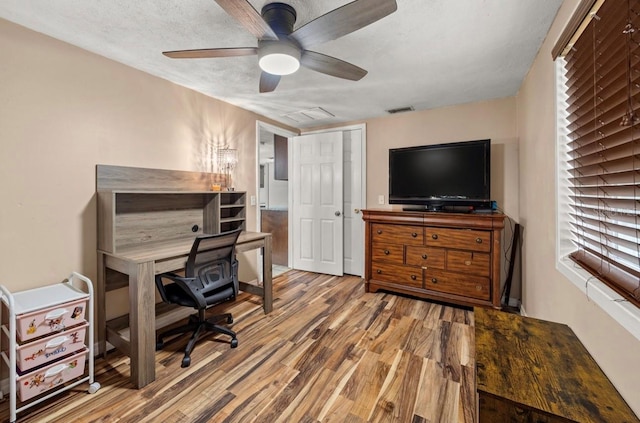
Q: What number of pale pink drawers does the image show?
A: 3